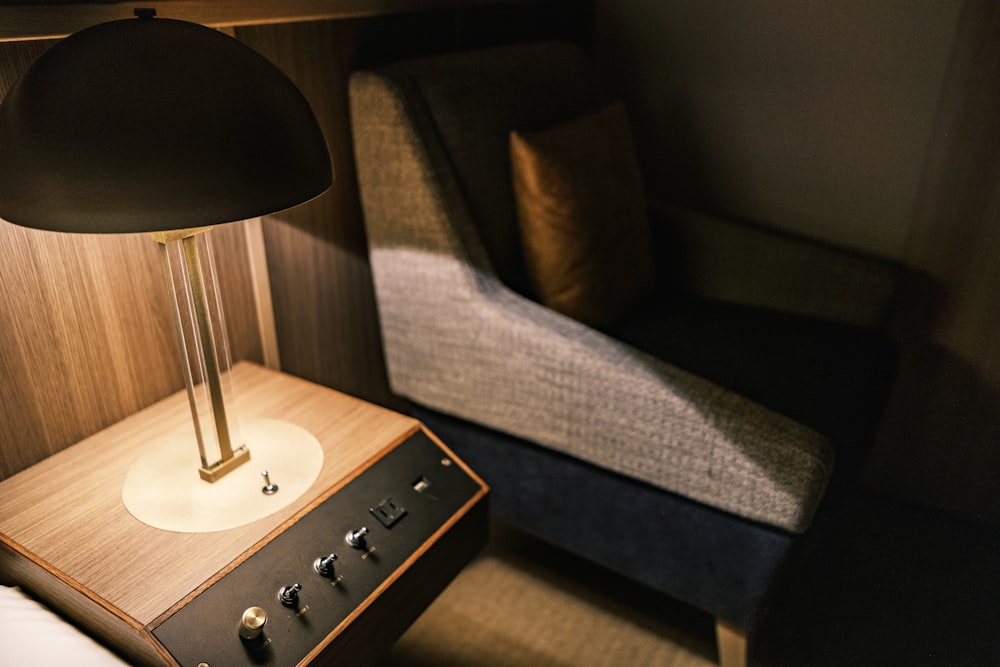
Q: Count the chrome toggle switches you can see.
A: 4